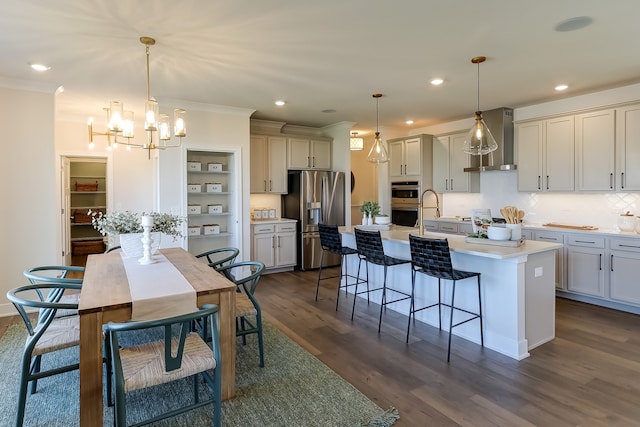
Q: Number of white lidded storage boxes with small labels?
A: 8